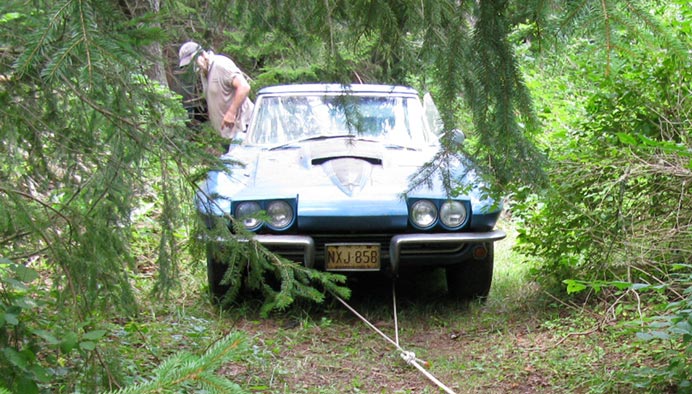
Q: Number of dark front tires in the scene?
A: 2